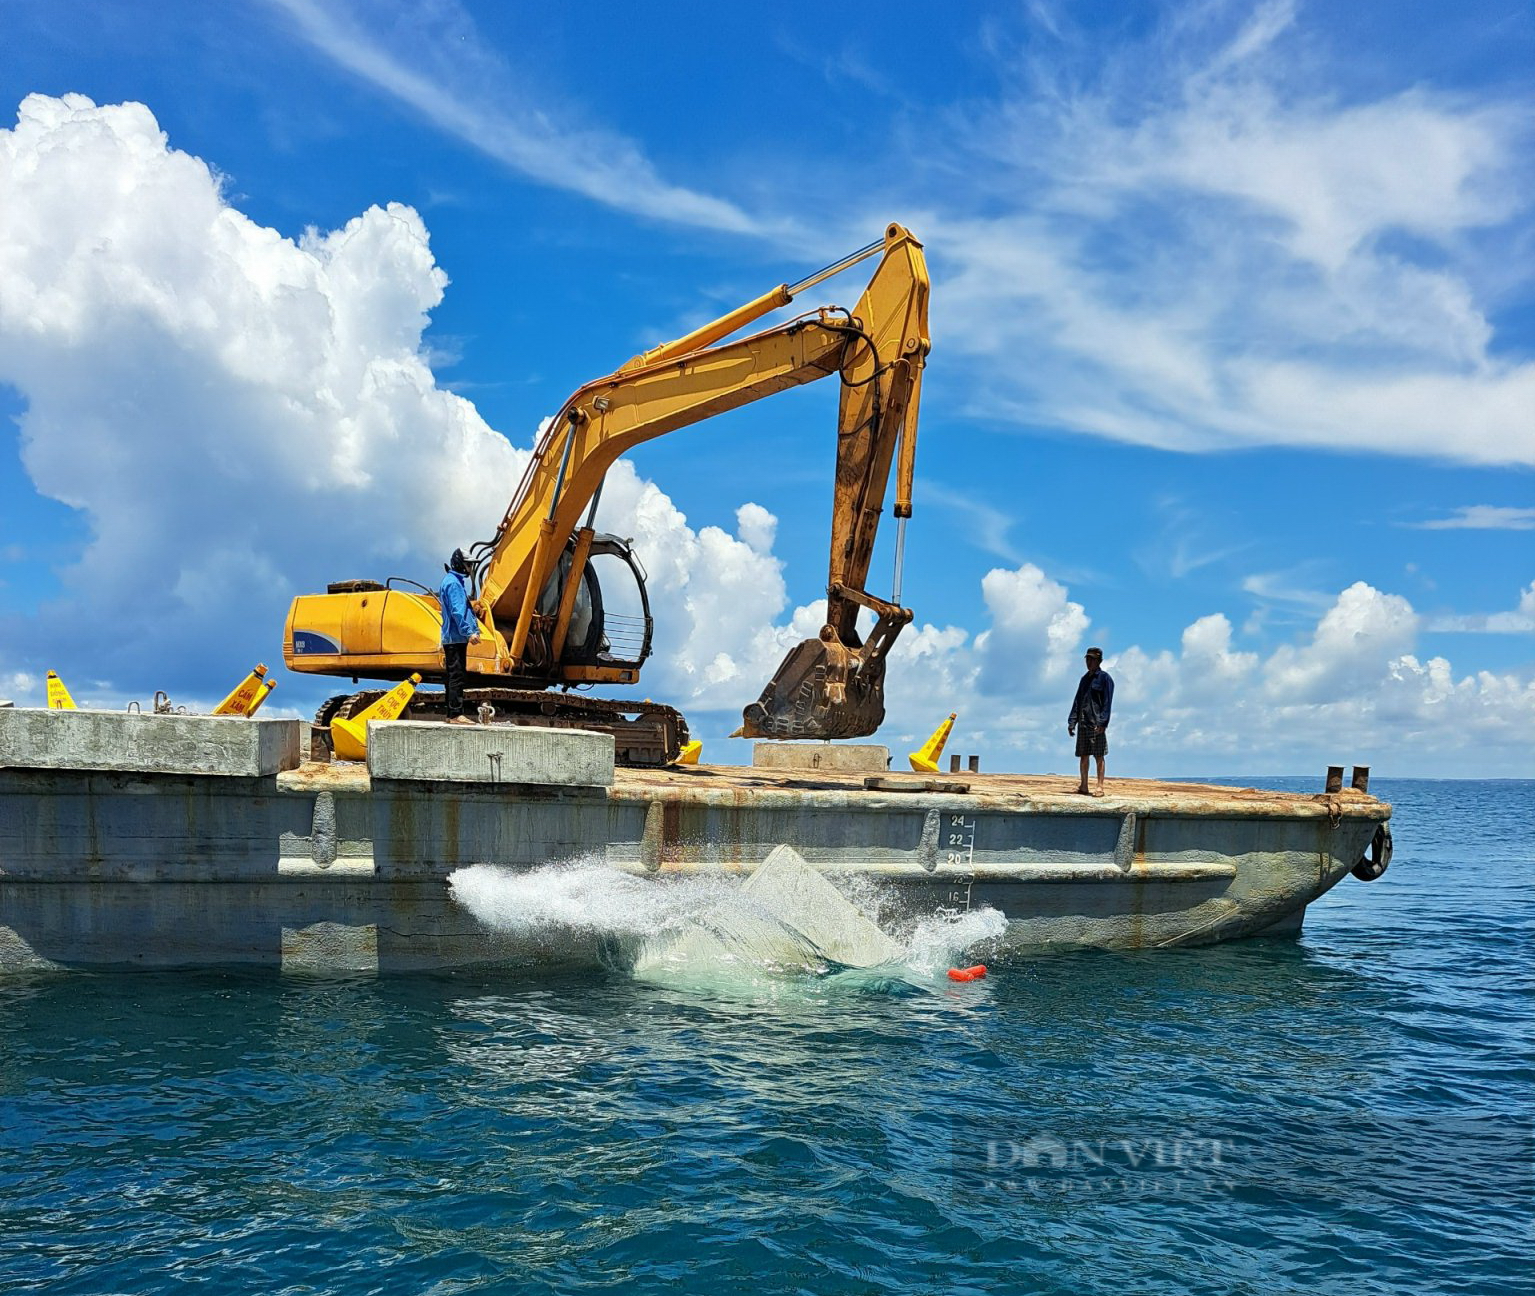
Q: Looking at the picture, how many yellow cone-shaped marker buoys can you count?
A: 6